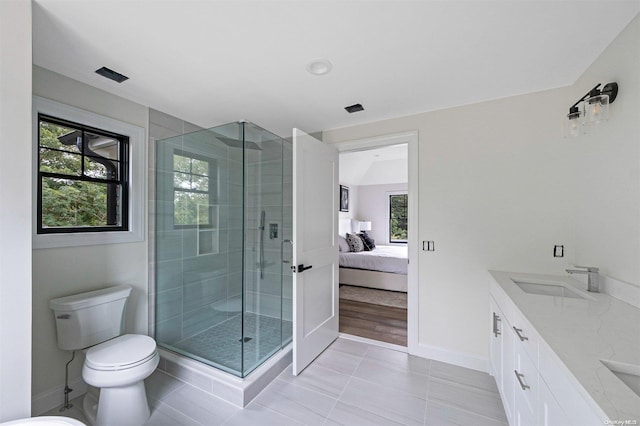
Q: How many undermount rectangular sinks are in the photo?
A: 2